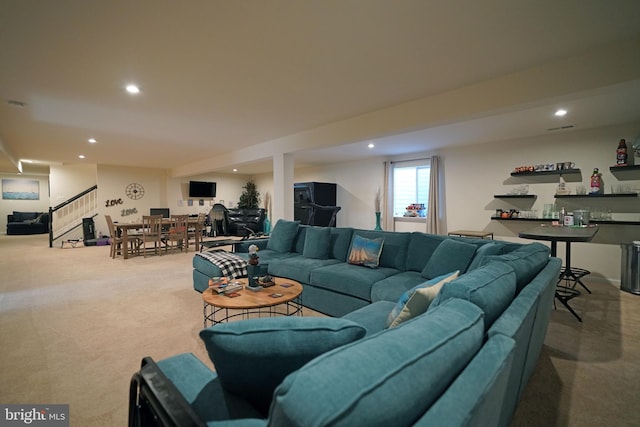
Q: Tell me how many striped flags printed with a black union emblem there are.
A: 0